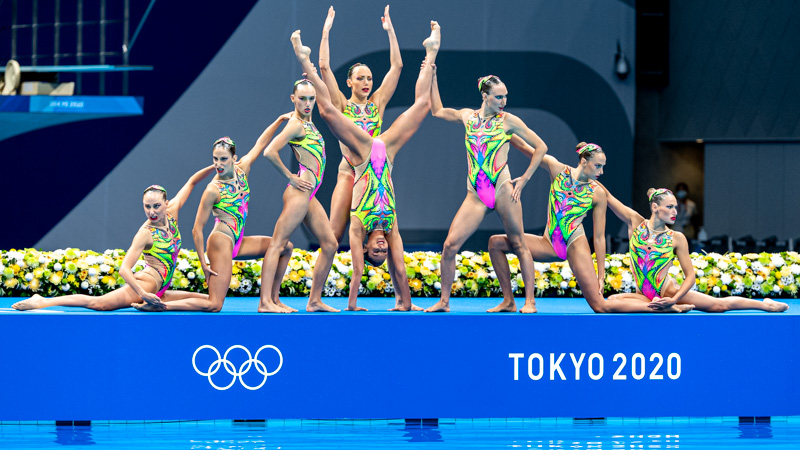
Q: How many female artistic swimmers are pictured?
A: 8